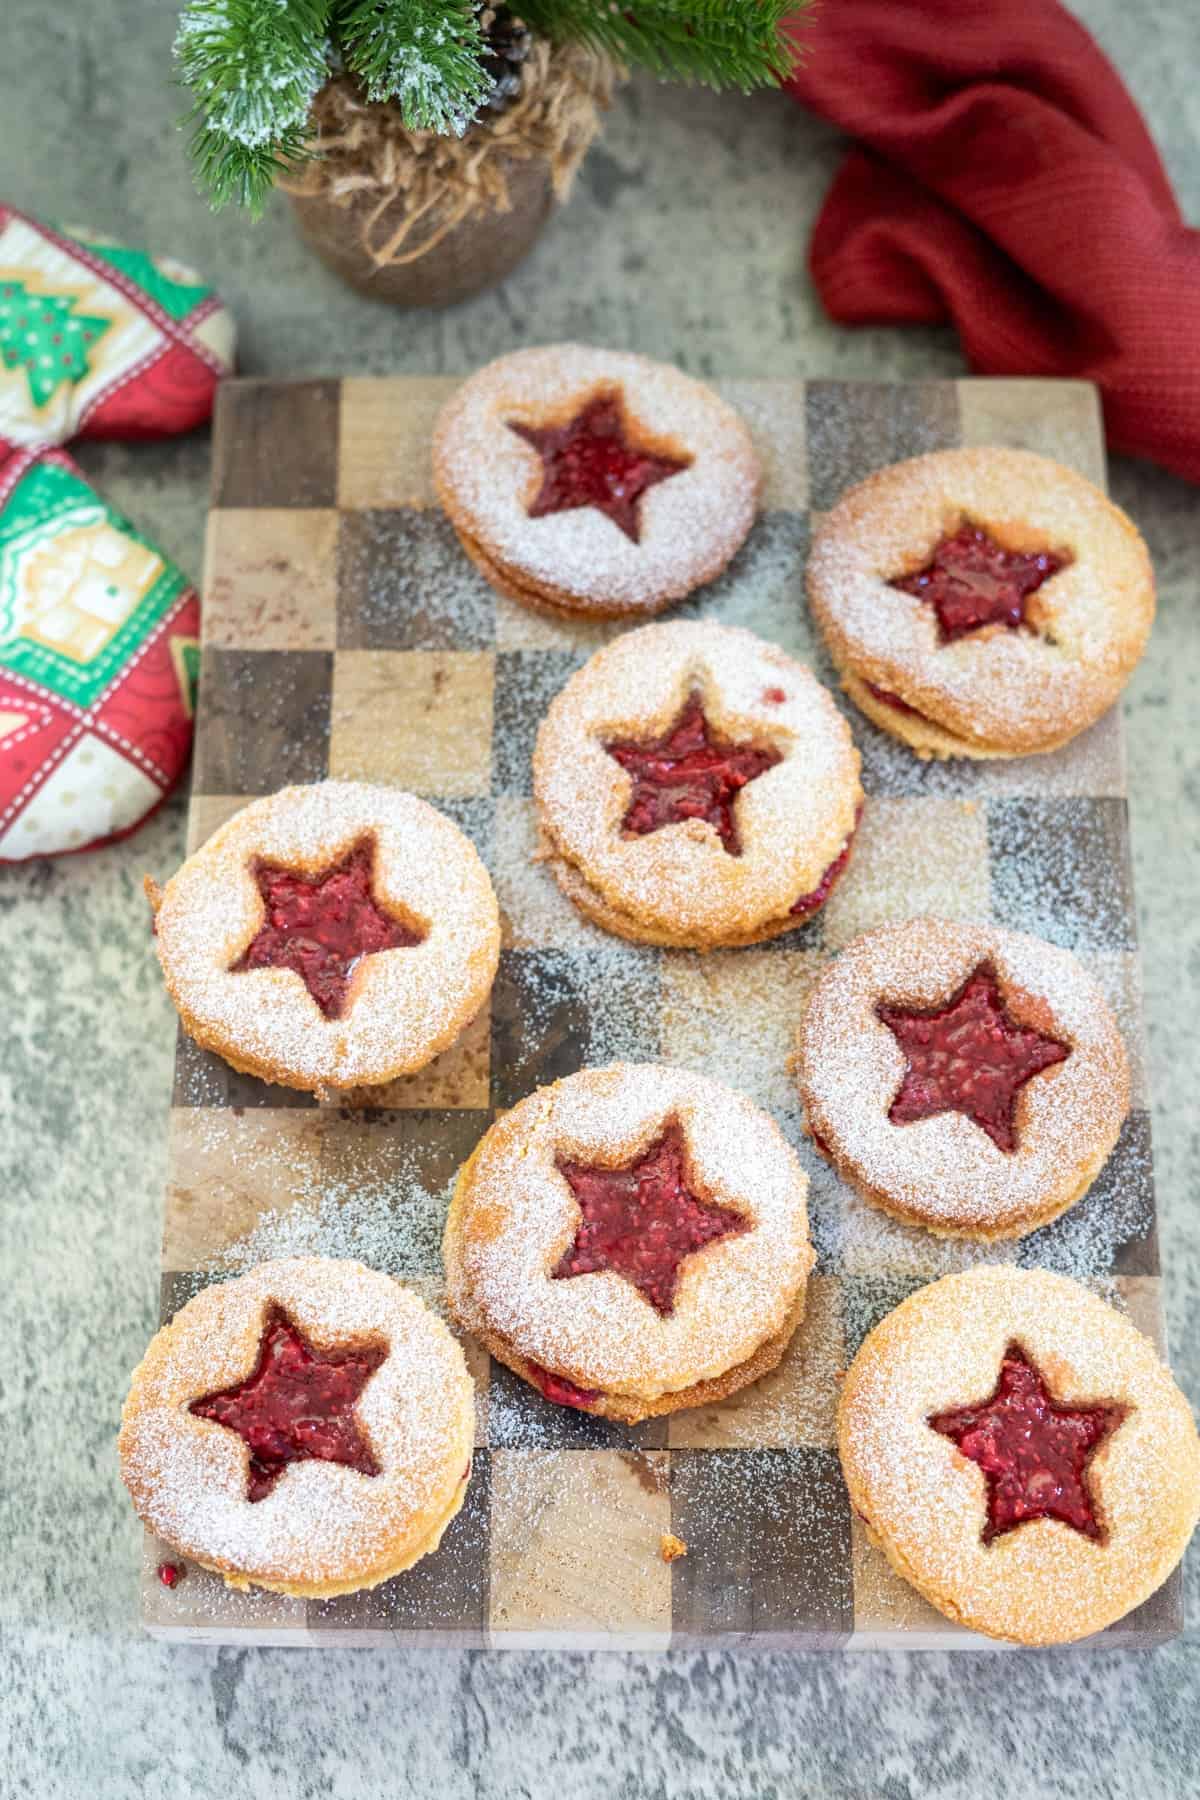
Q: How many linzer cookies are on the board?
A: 8